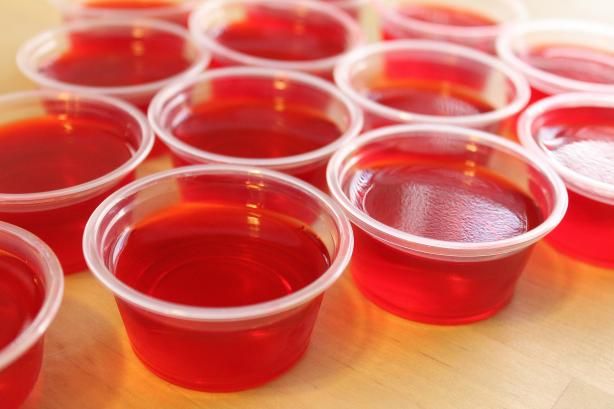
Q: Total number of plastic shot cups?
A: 13